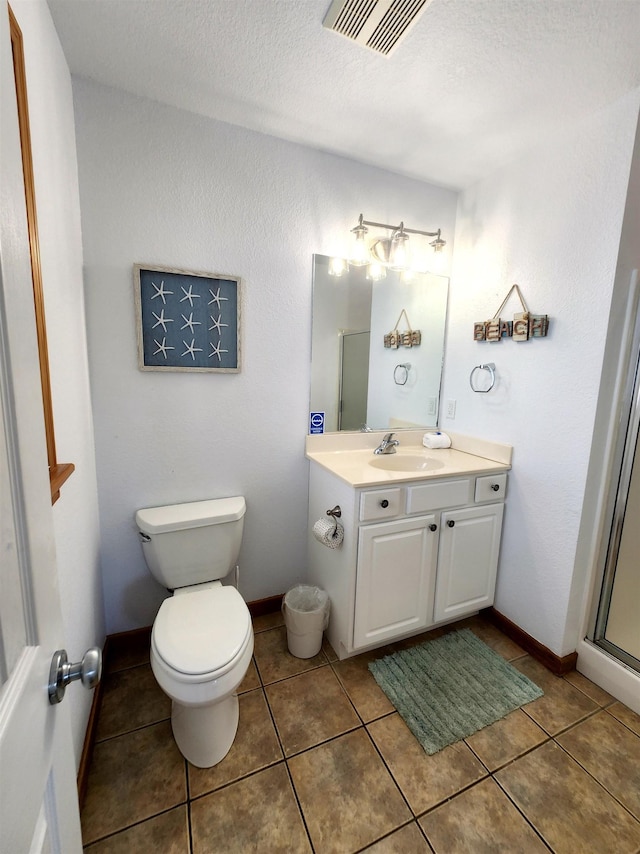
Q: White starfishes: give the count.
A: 9